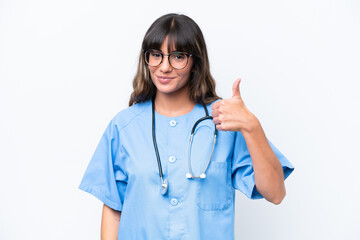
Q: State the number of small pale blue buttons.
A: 3